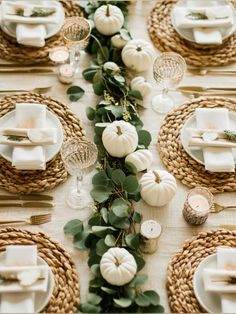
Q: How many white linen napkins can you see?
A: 6